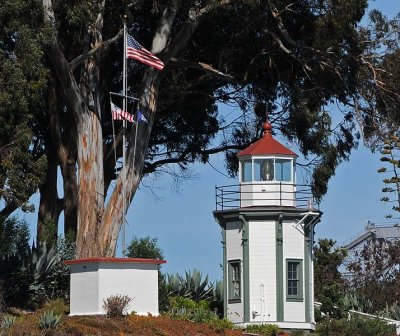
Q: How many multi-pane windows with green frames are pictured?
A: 2